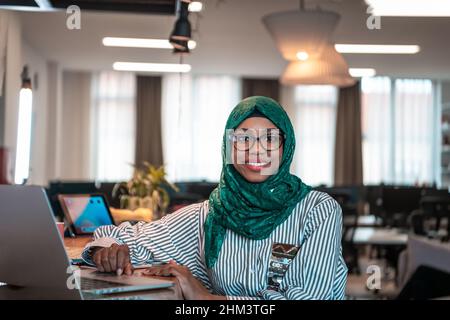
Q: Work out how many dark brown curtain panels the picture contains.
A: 3